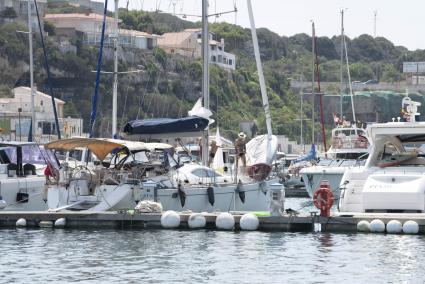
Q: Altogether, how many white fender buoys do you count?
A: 10